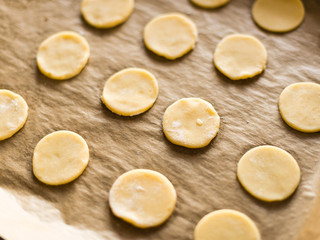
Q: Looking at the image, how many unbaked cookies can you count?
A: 14